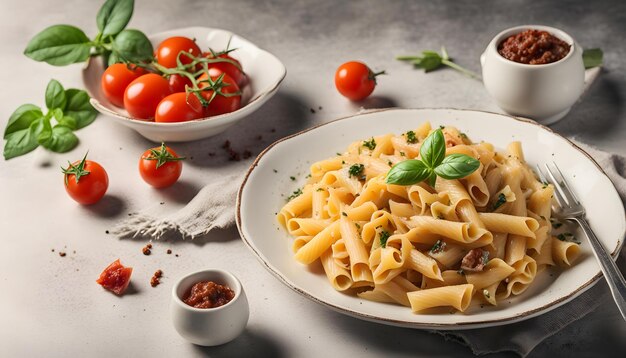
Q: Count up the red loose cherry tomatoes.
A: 3